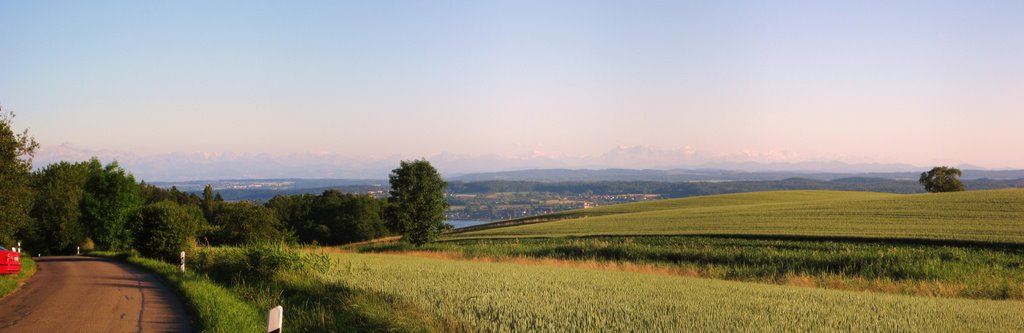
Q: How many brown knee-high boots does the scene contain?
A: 0